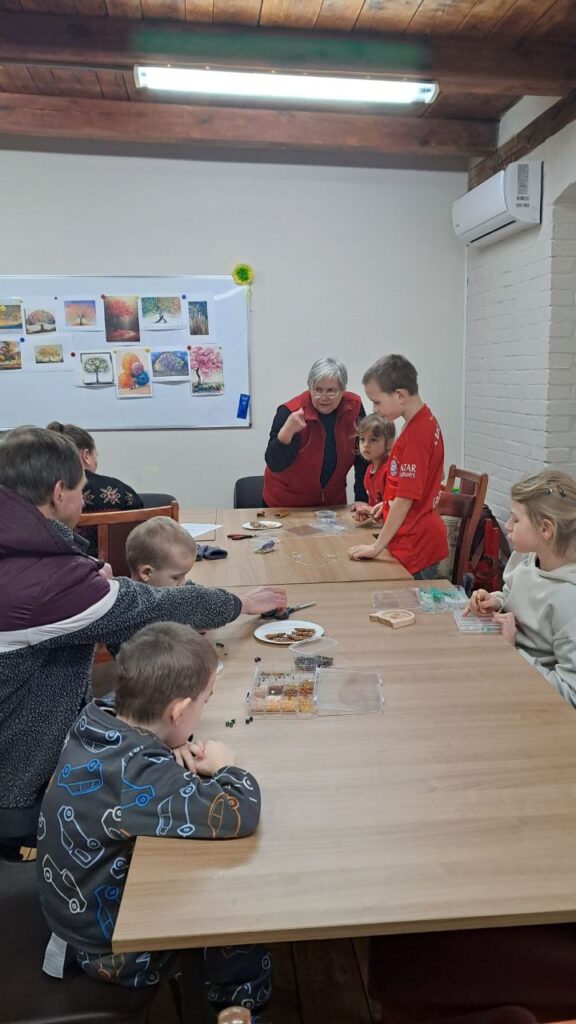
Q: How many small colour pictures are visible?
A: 12